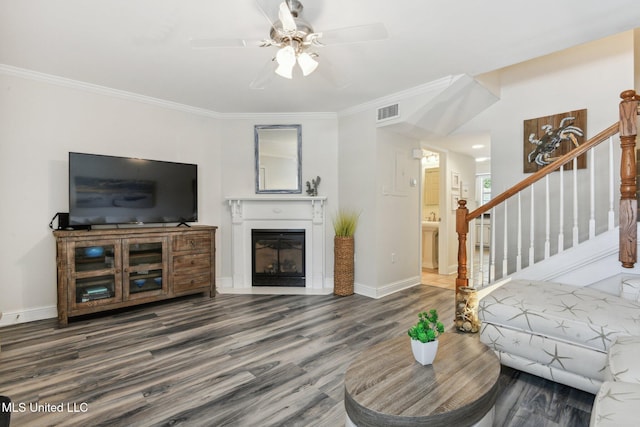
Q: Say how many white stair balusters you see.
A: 11